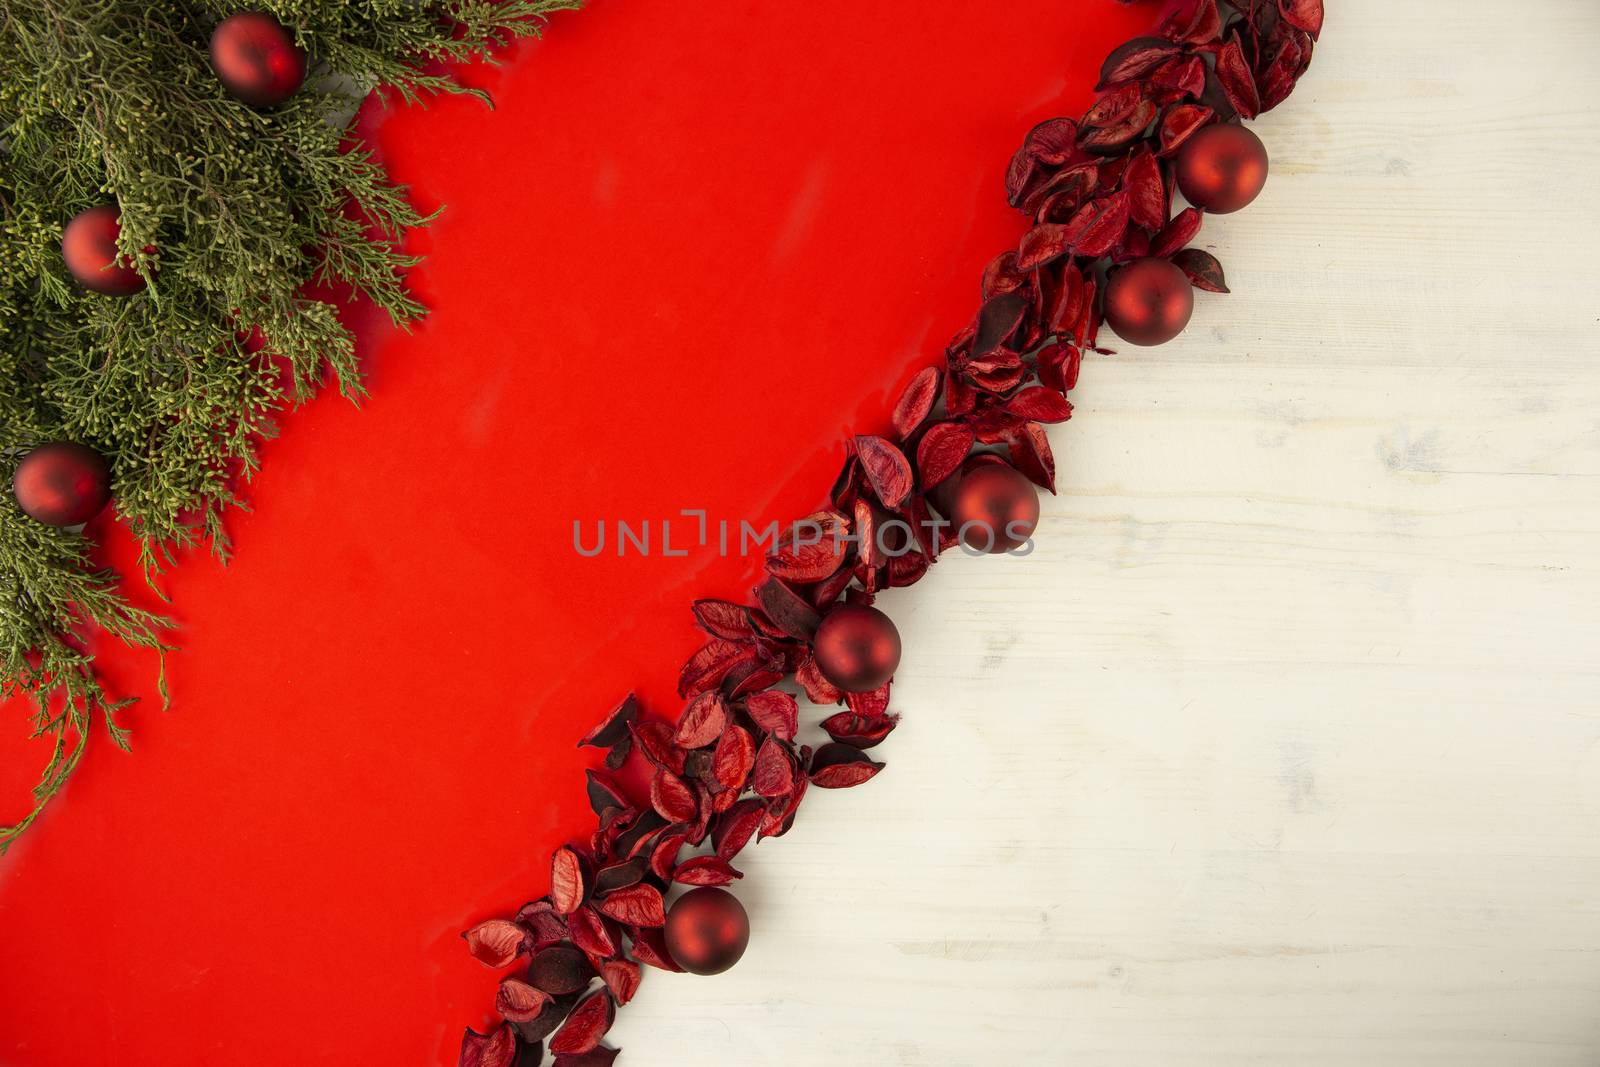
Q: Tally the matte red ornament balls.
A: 8